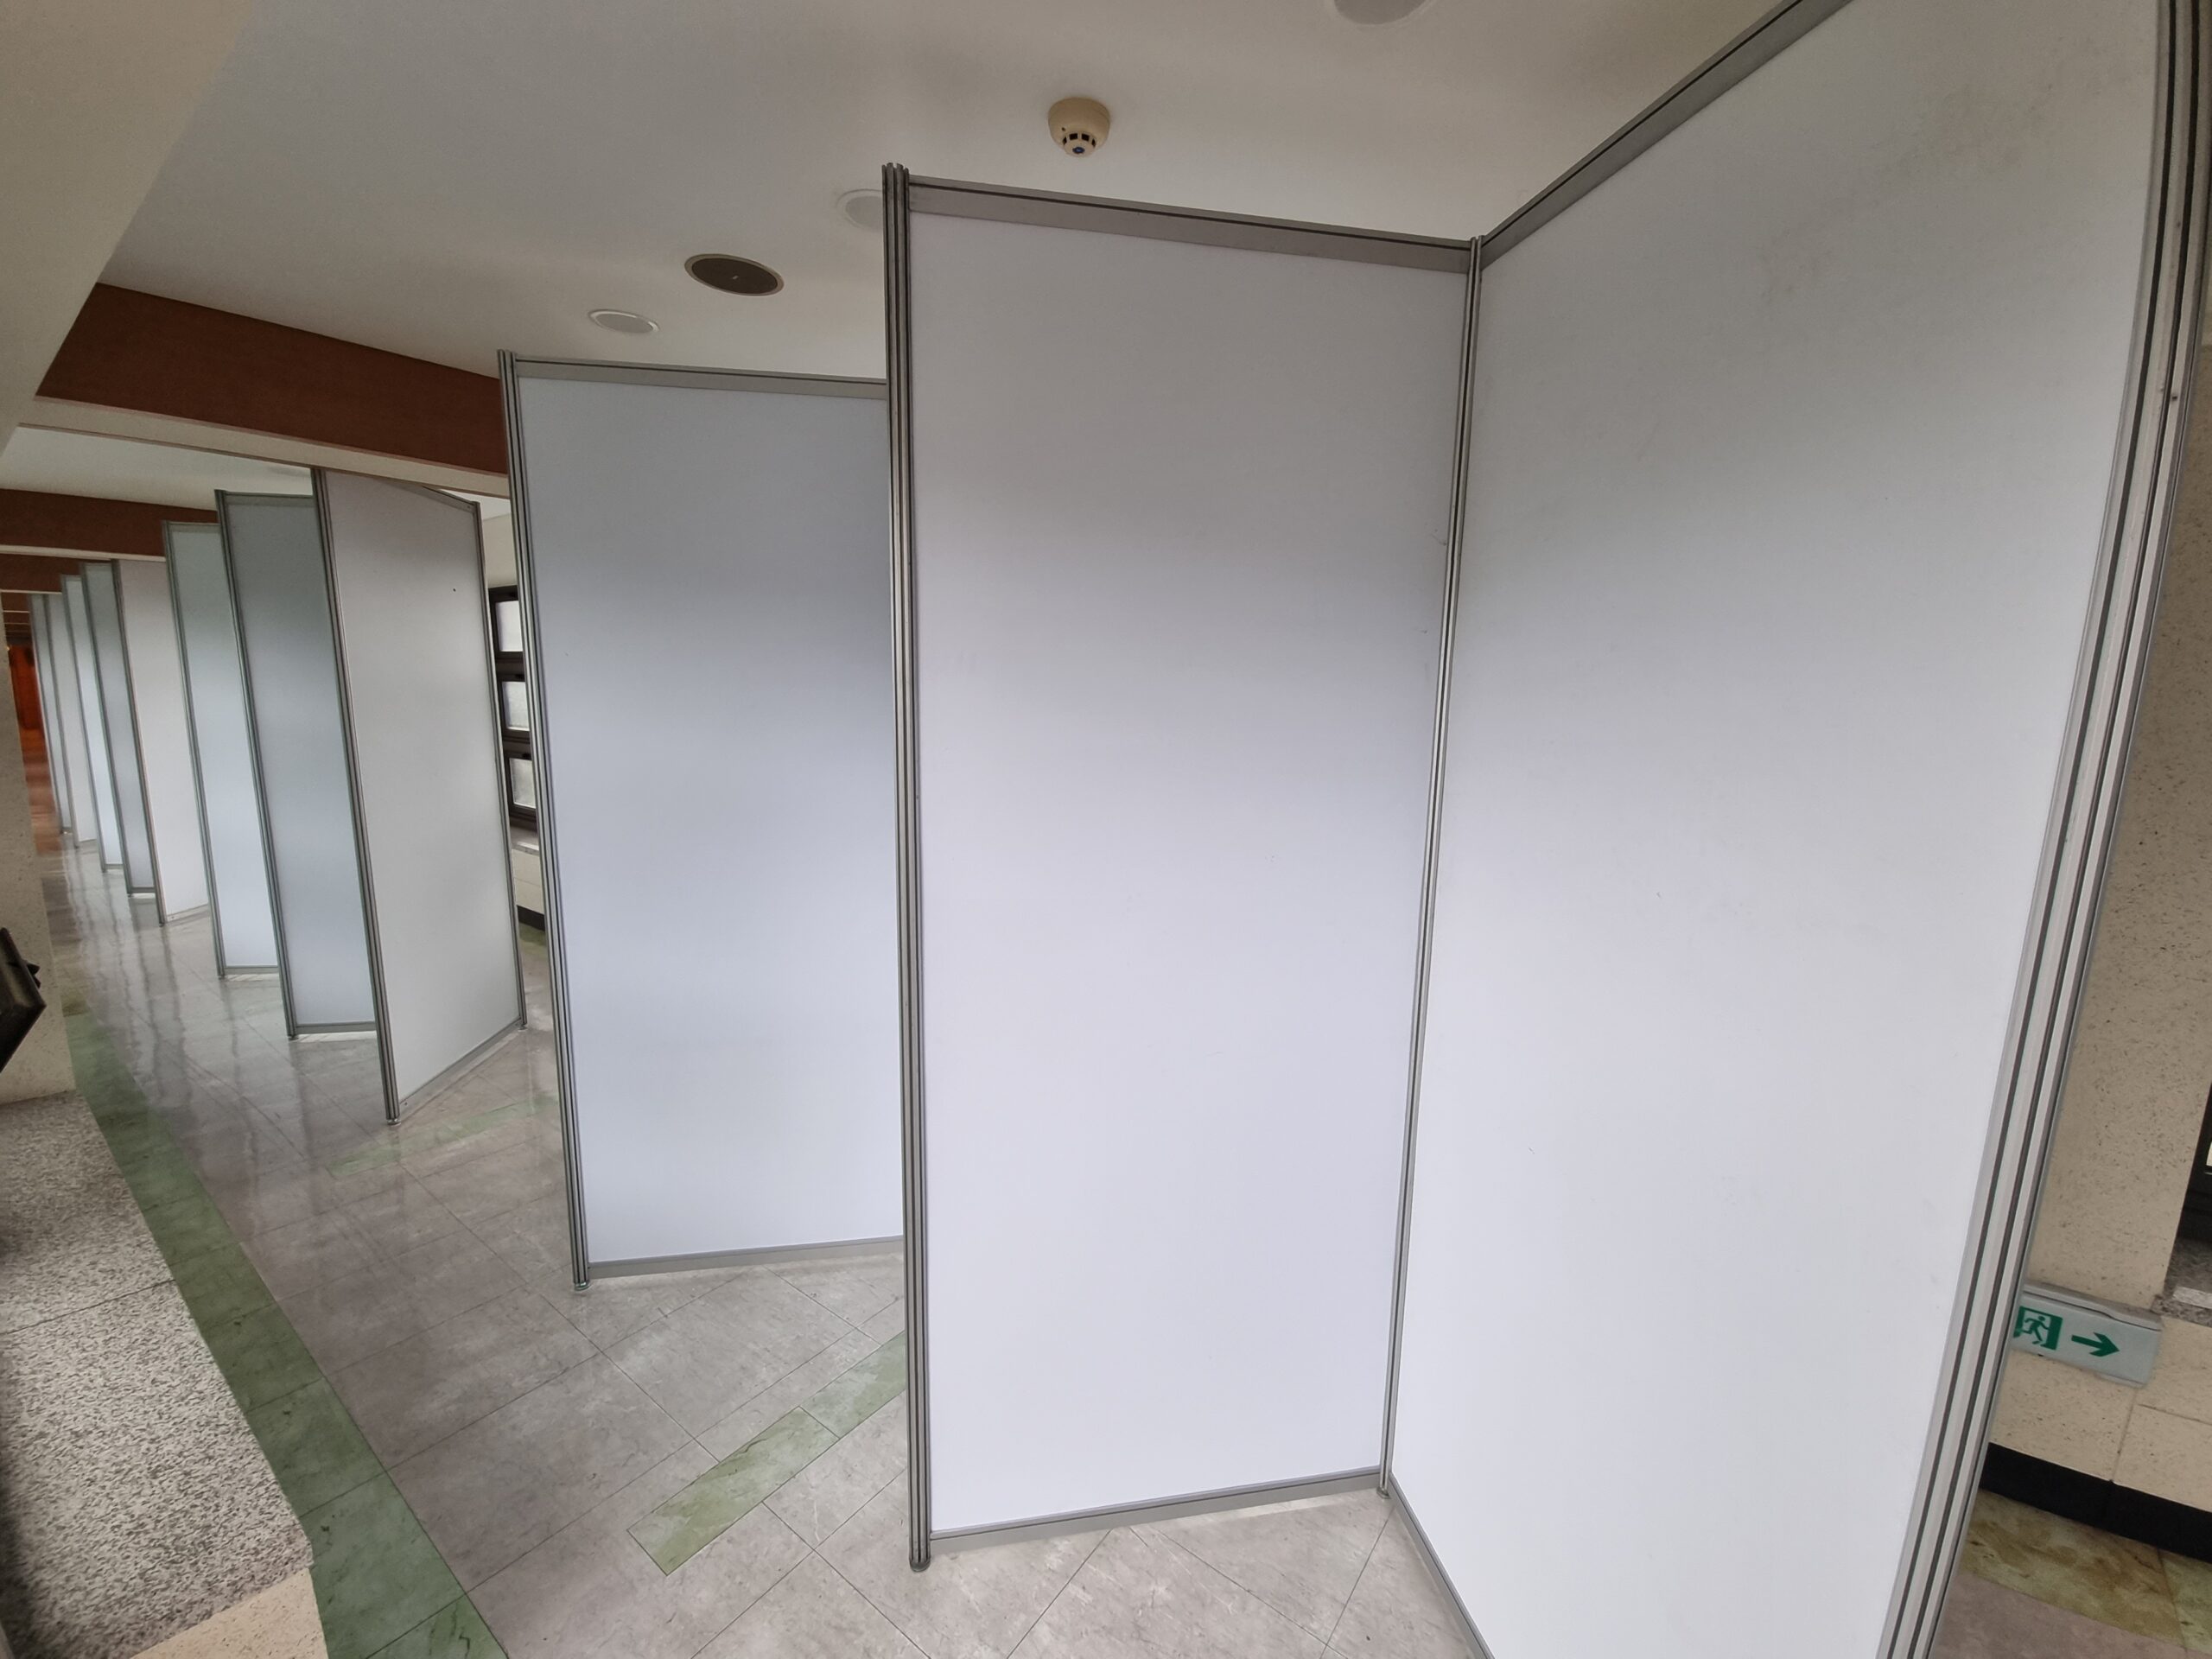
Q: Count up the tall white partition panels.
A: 11